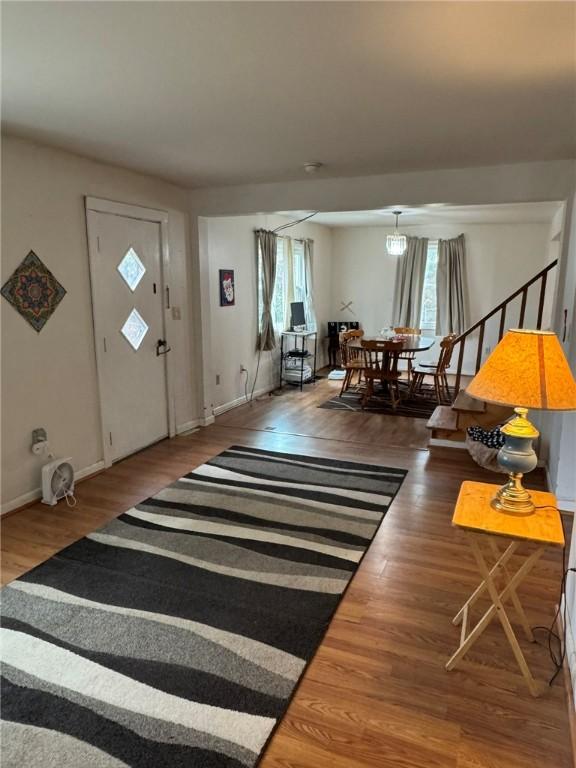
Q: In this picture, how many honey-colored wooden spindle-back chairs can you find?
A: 6